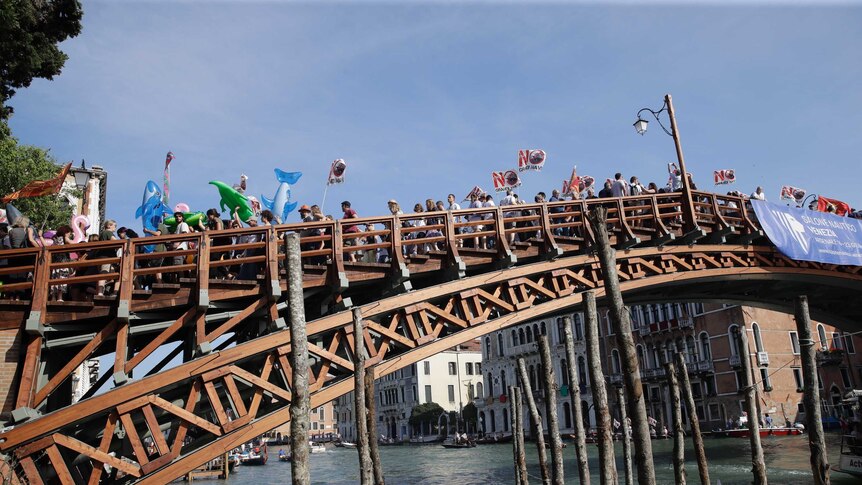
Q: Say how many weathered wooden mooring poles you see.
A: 15